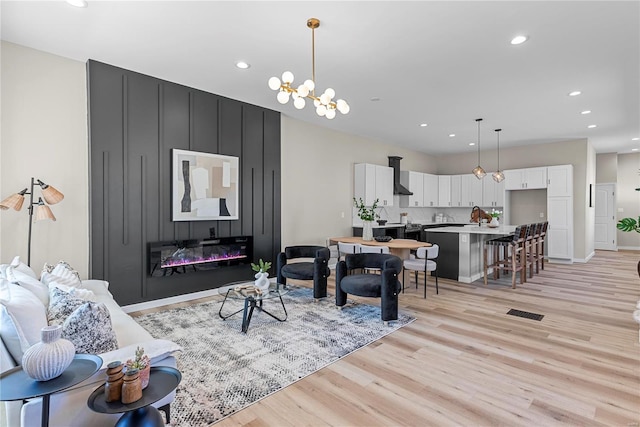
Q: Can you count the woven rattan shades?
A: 3